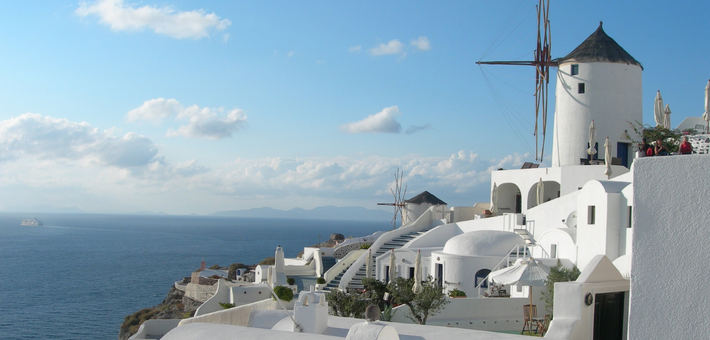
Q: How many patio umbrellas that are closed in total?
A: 10